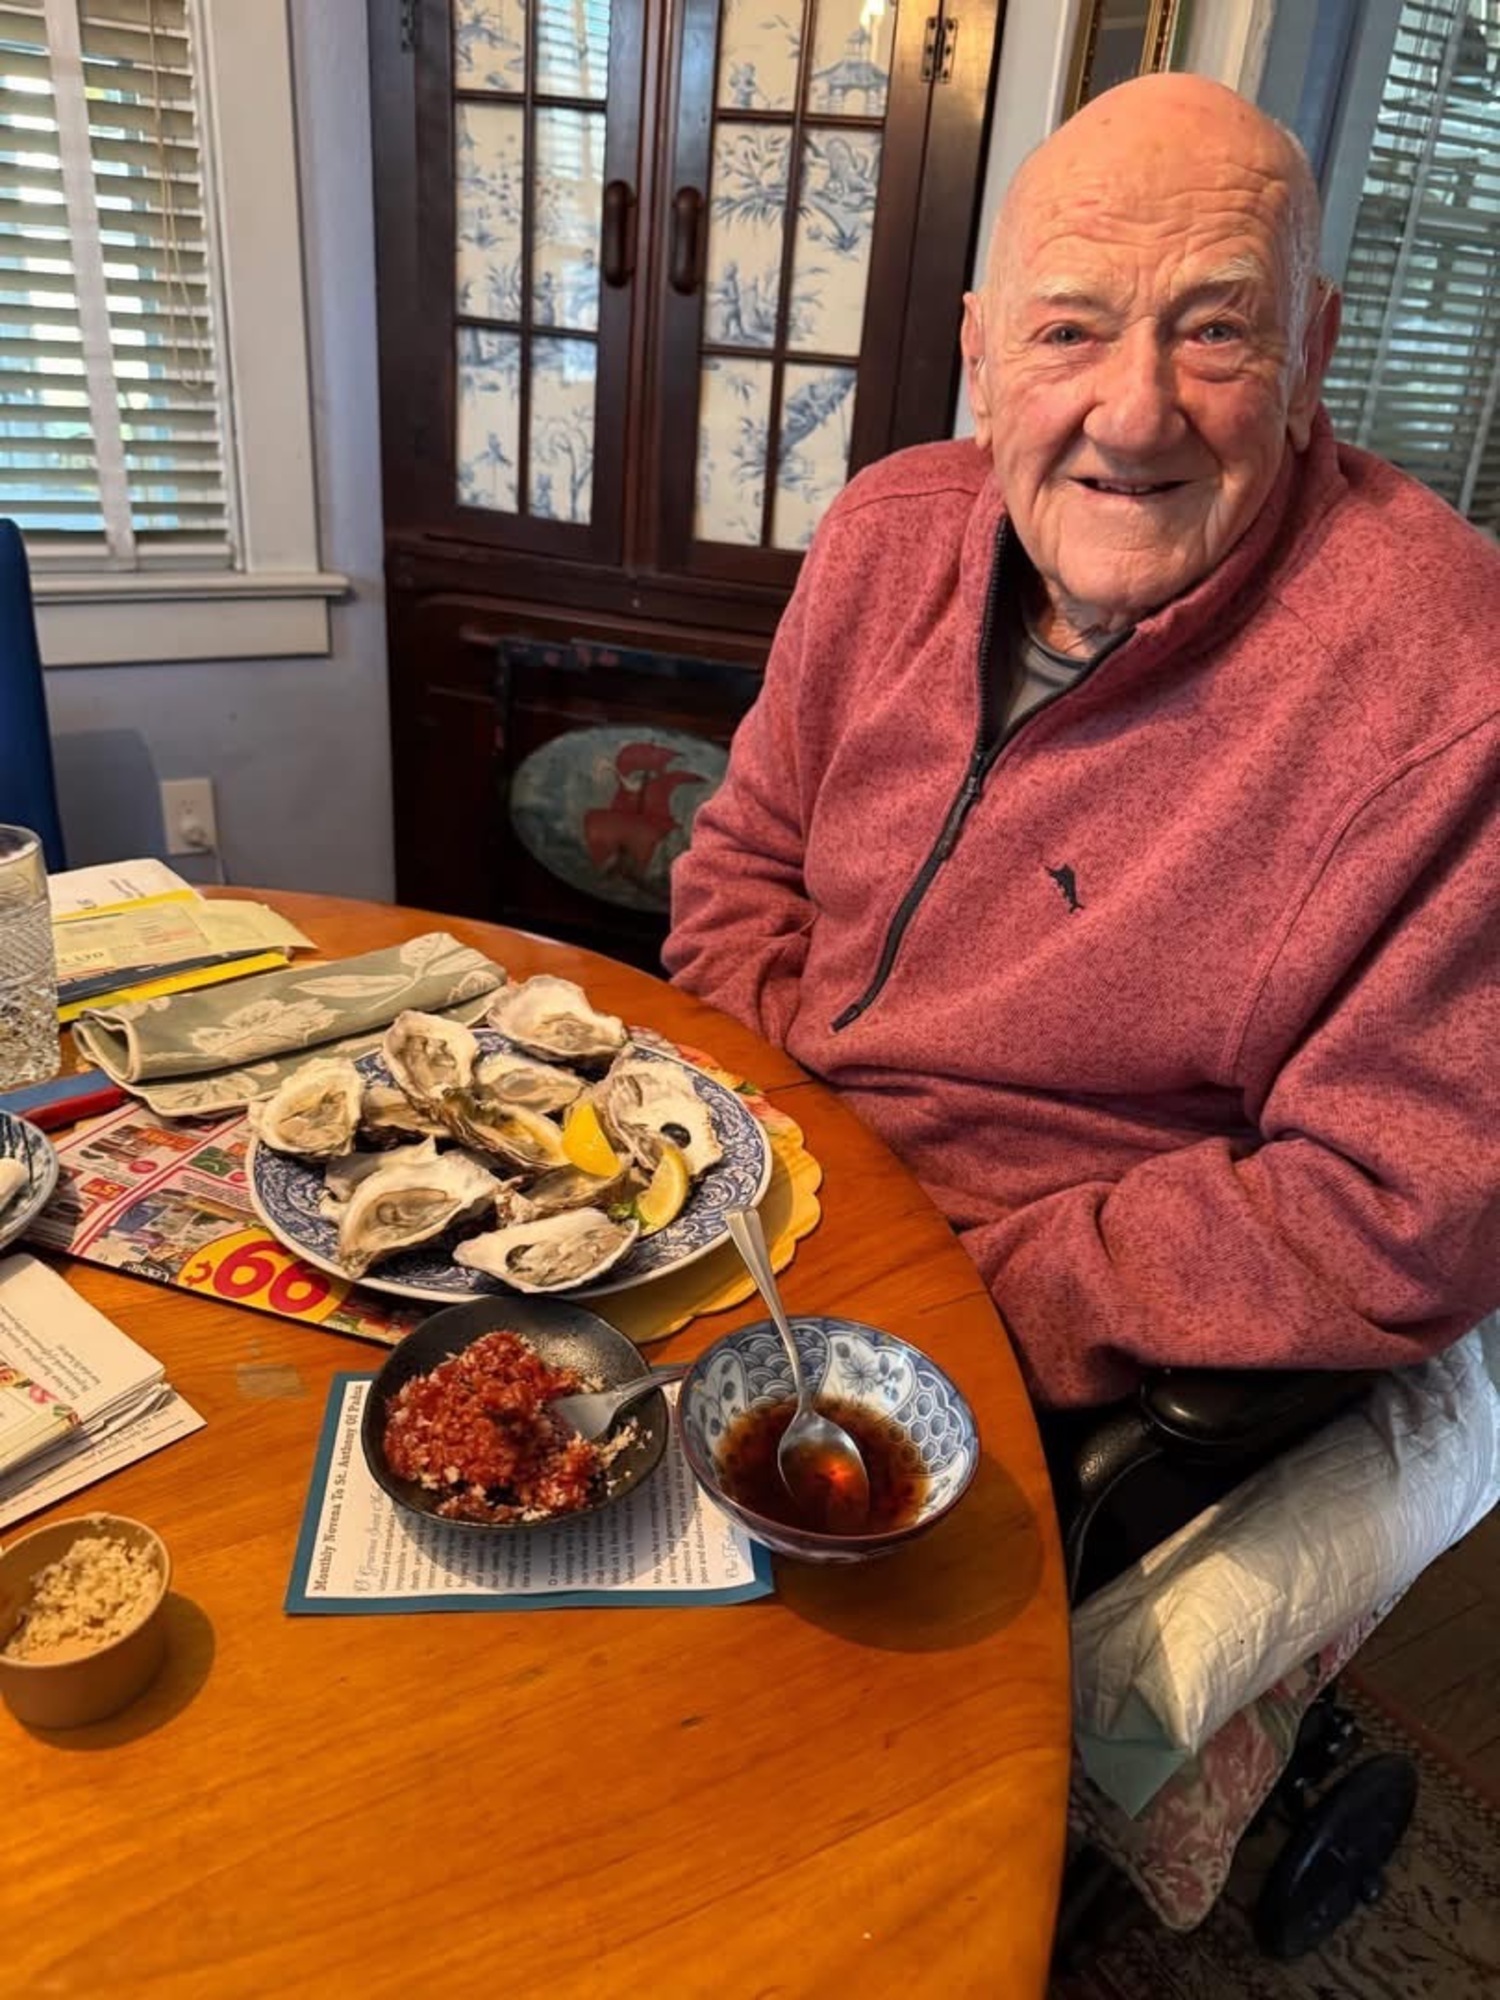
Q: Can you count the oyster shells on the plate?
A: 11